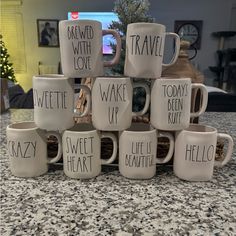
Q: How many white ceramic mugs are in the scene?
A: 9